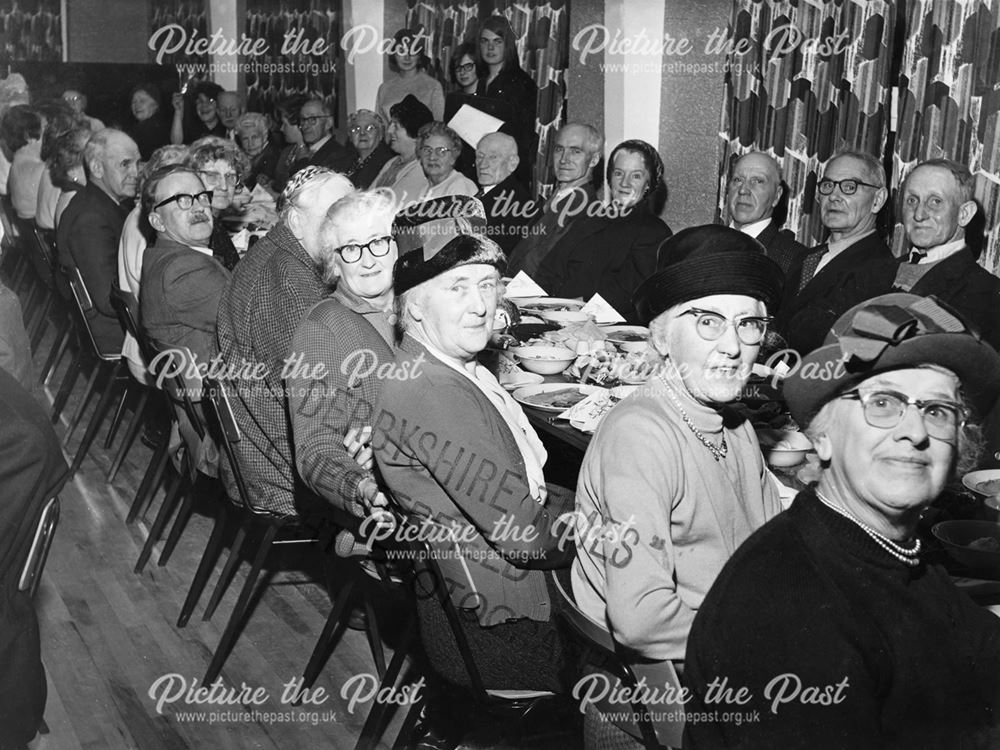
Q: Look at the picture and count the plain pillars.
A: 3